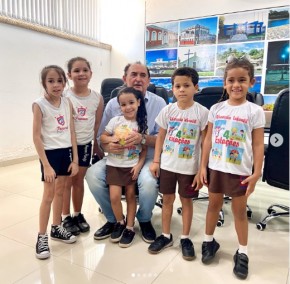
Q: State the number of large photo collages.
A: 1